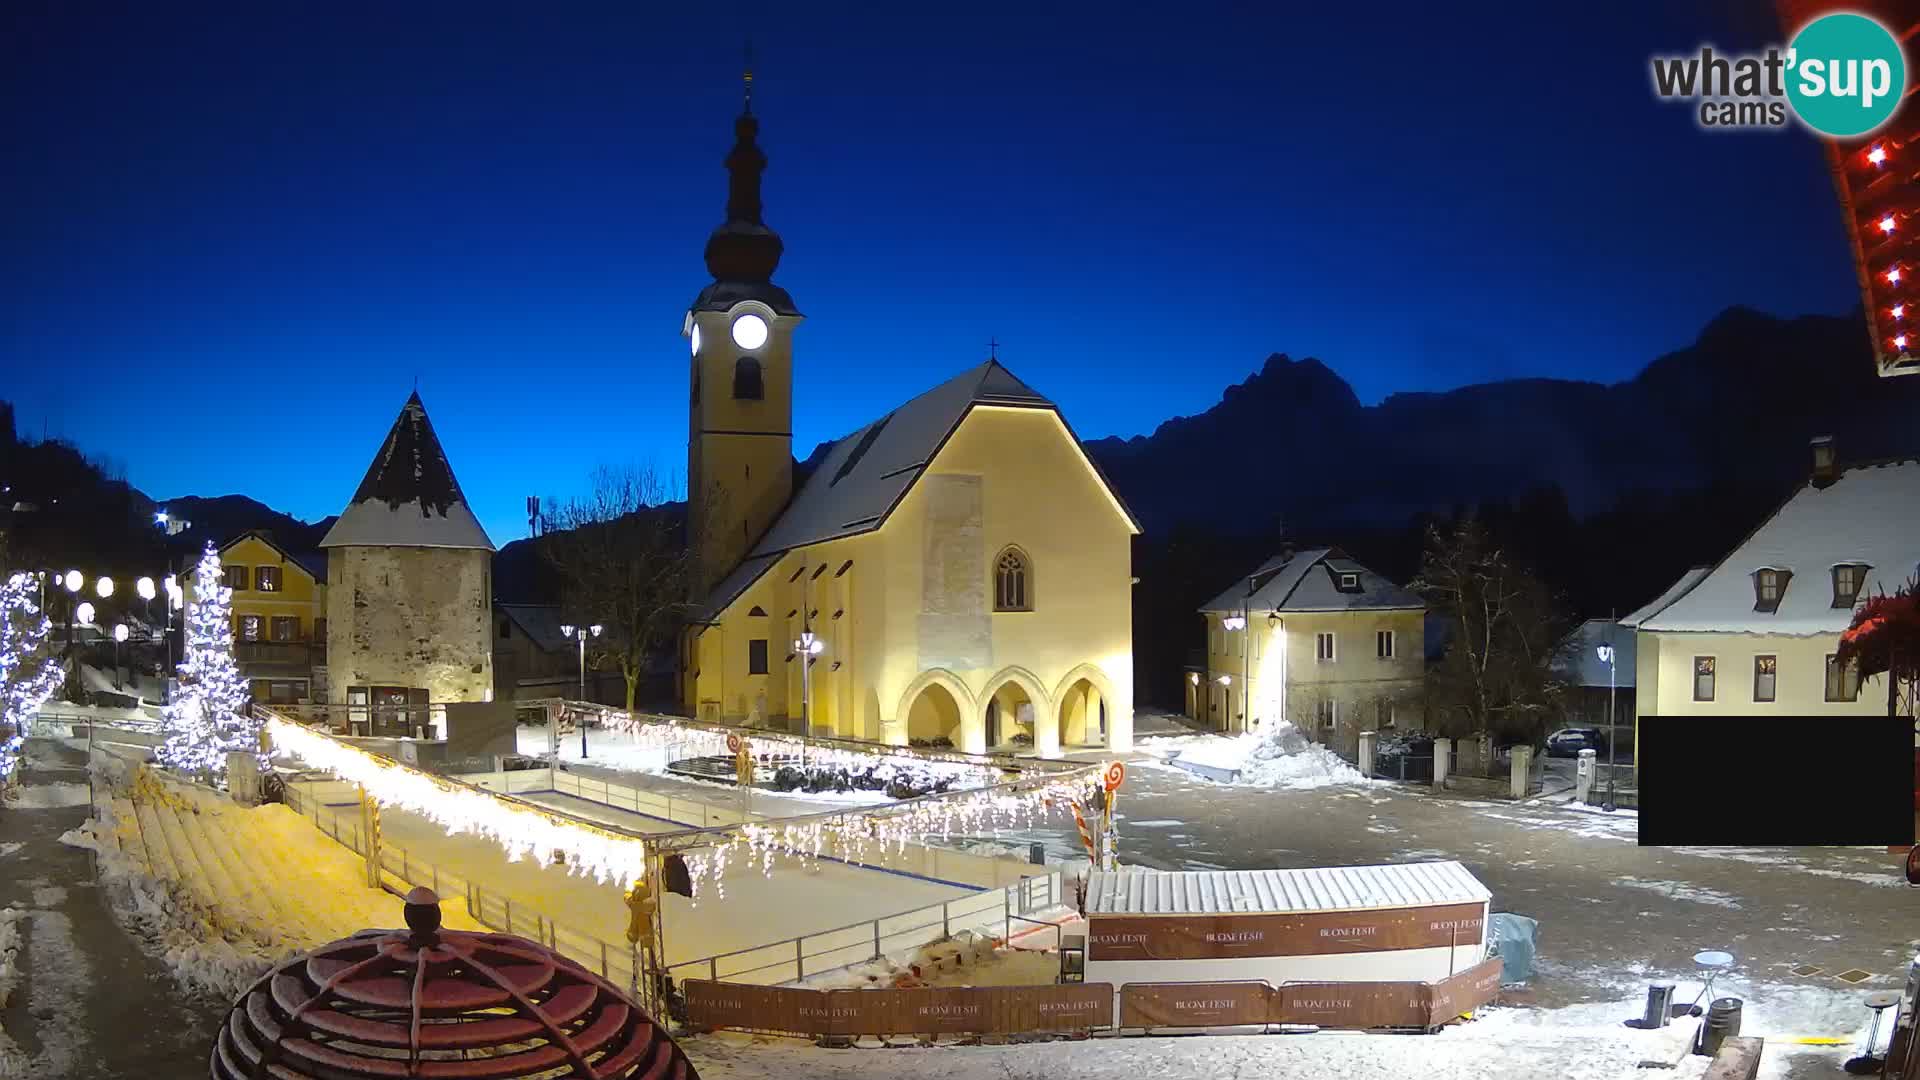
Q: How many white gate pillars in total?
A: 4